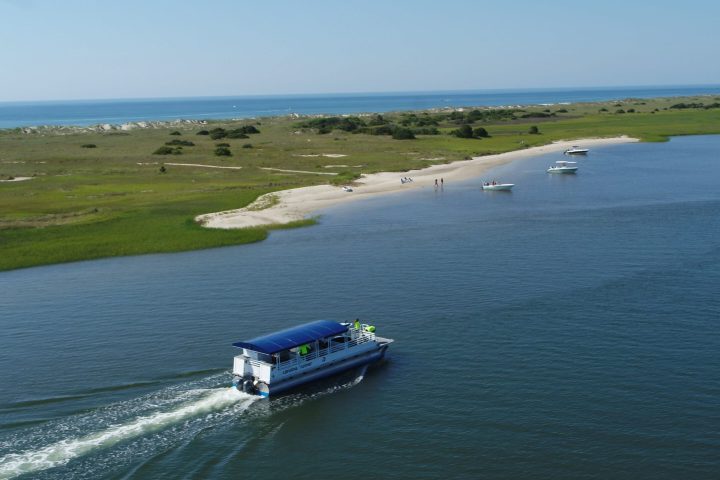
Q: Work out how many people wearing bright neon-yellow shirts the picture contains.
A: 3